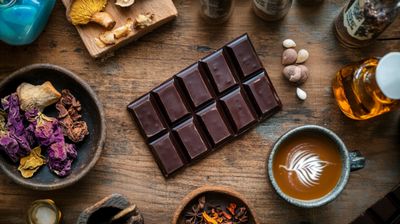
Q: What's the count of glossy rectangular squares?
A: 10